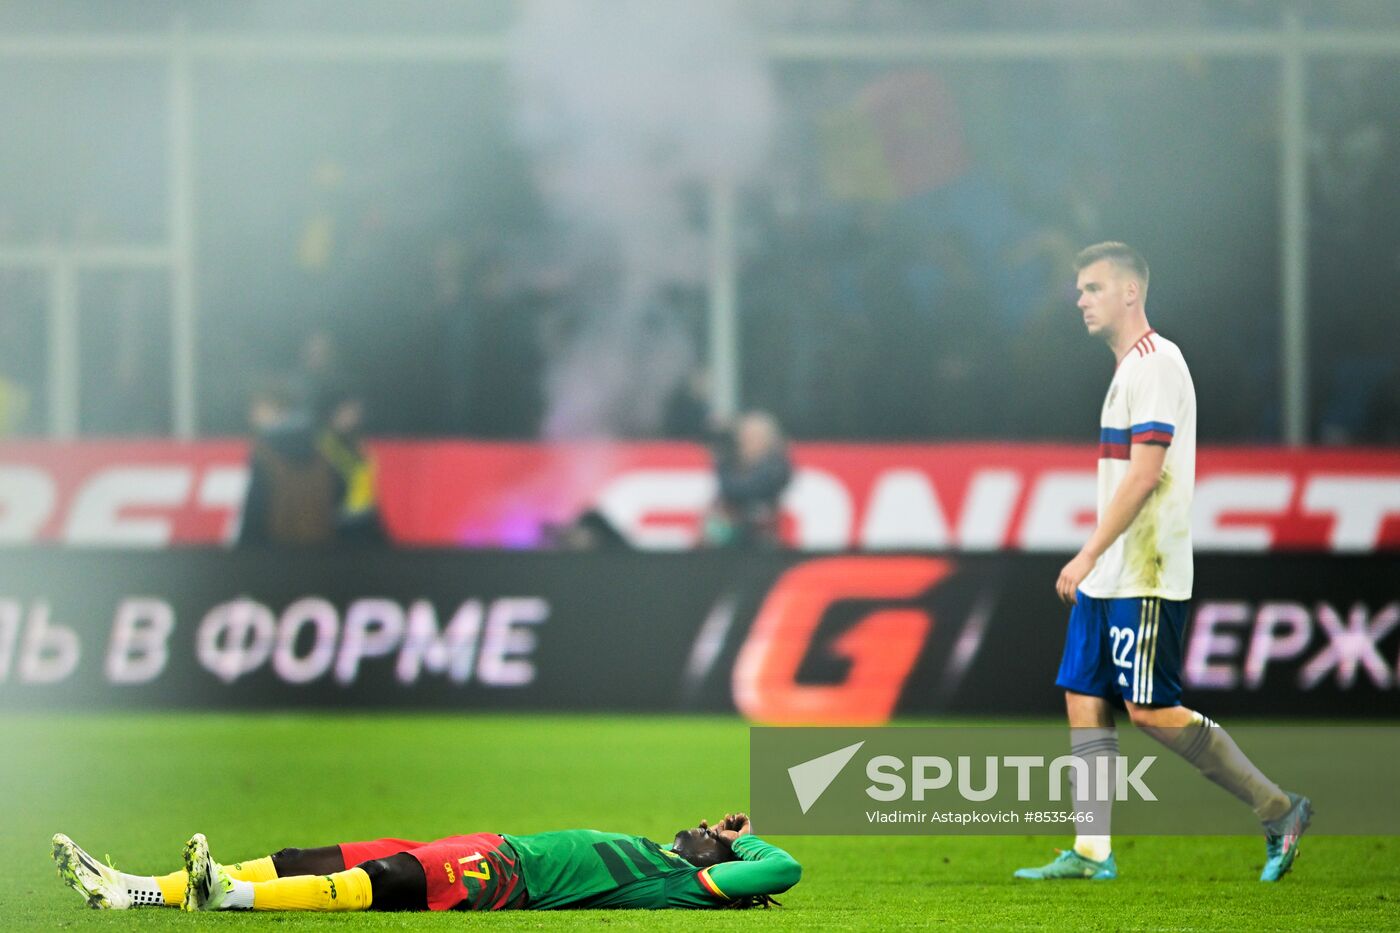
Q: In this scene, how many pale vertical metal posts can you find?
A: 4